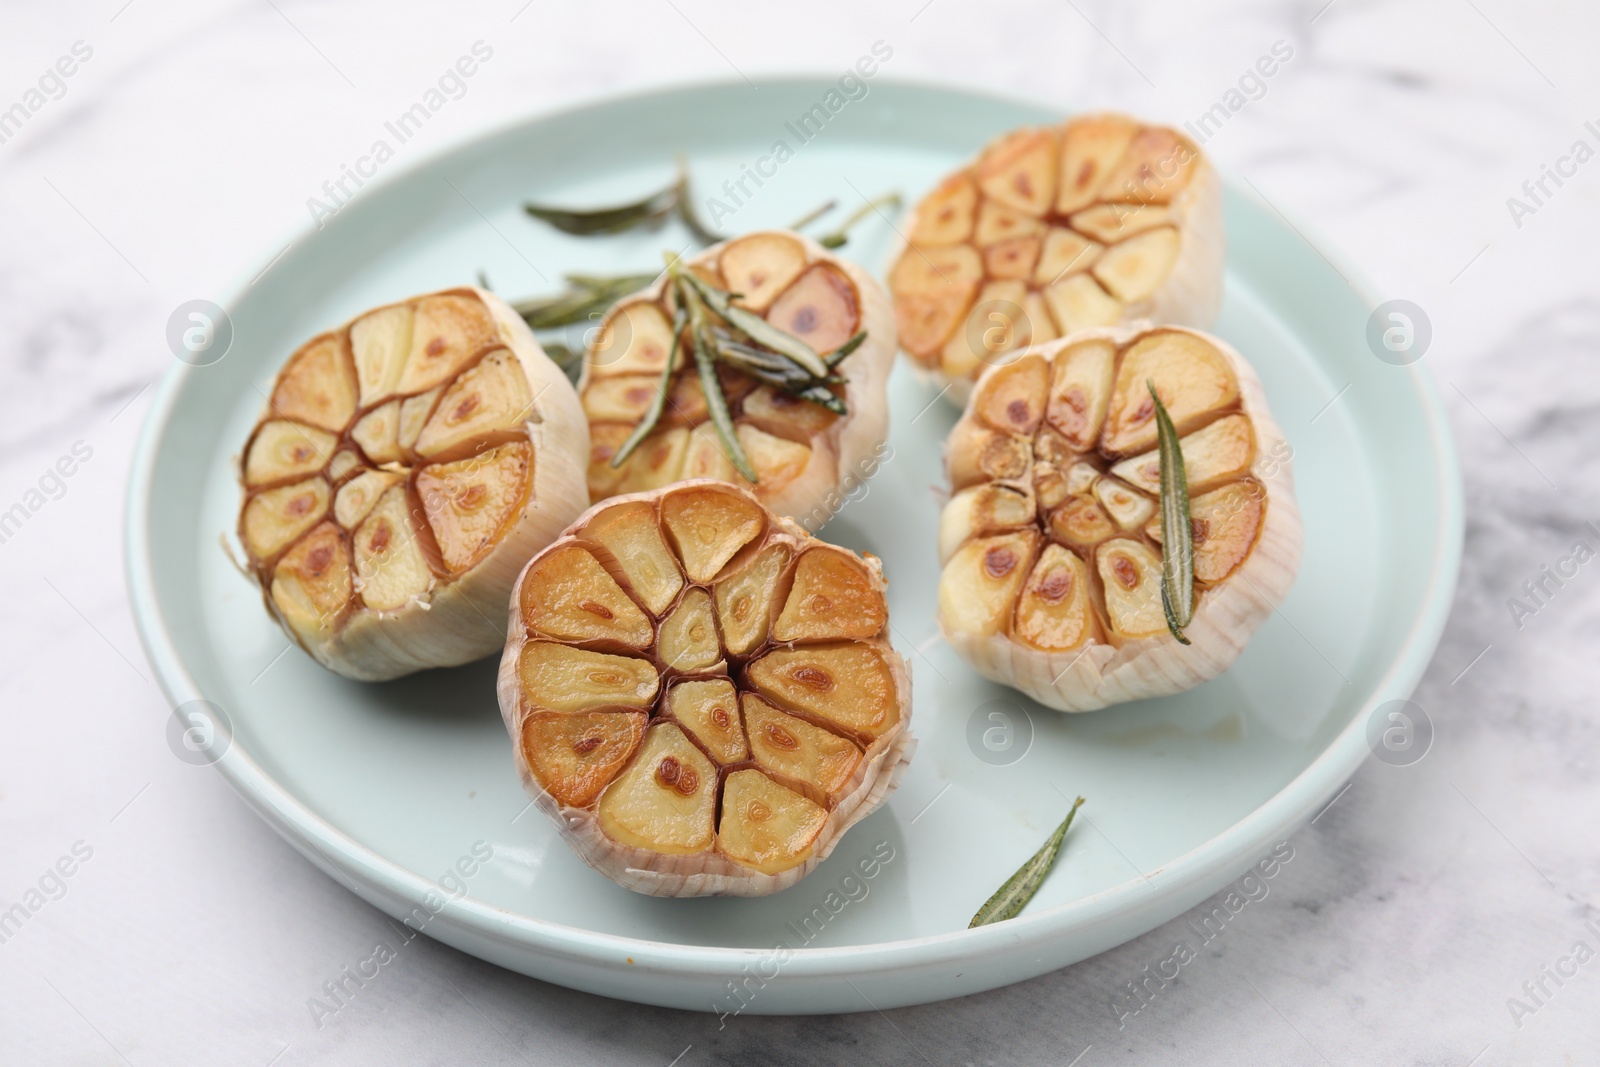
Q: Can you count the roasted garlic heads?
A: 5